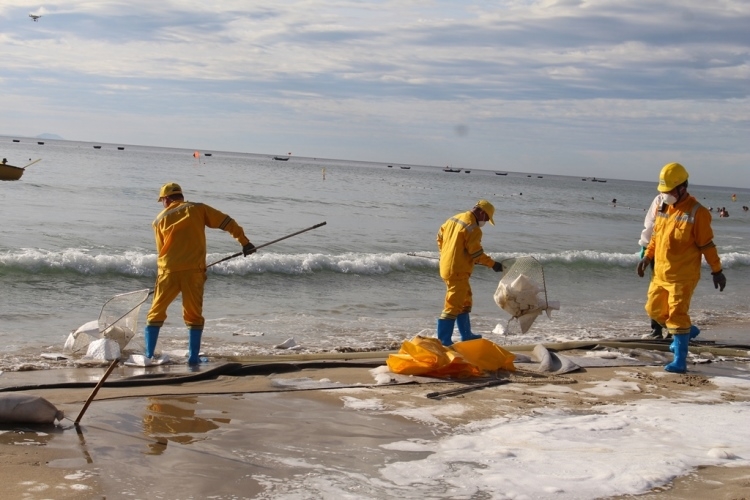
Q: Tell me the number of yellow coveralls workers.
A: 3